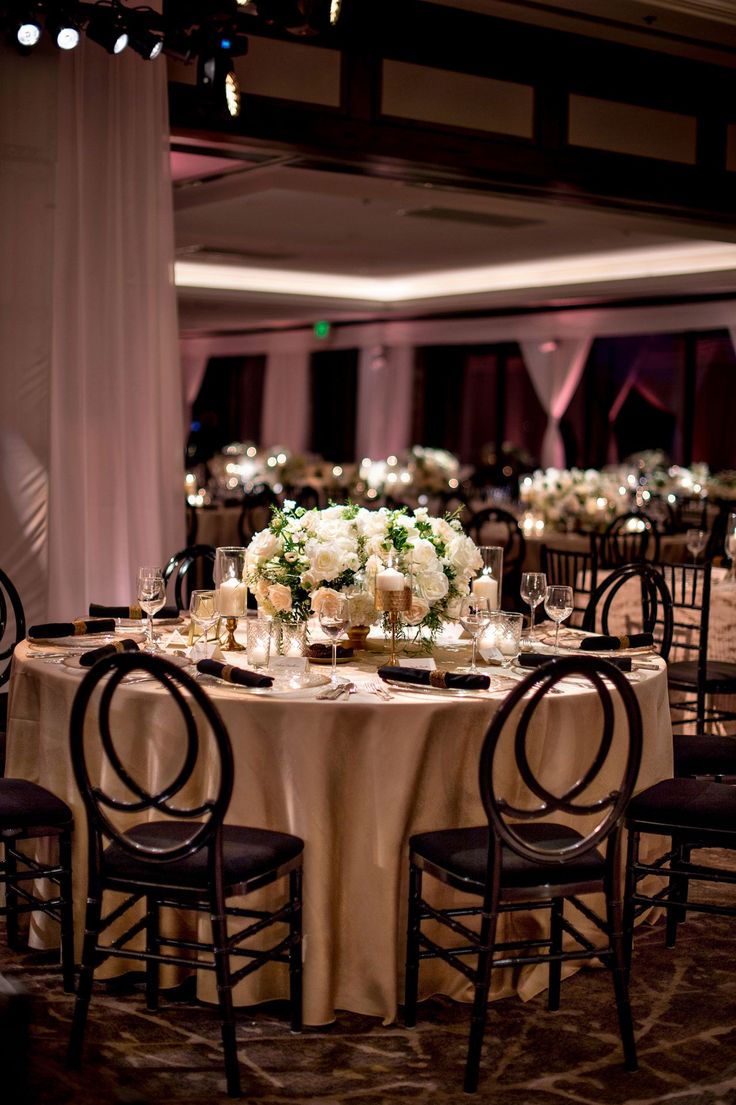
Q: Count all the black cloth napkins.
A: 7